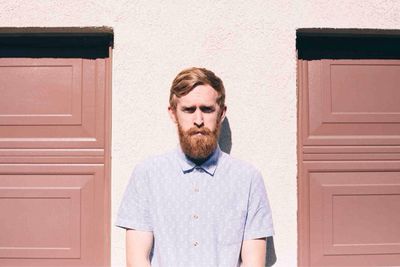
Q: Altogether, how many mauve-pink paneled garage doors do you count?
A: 2